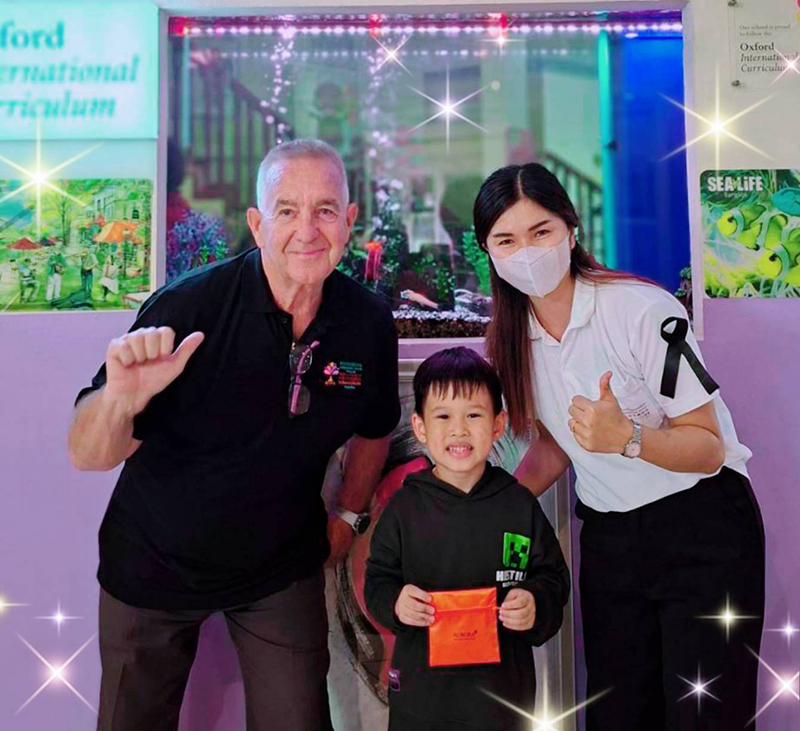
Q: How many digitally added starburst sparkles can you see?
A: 14